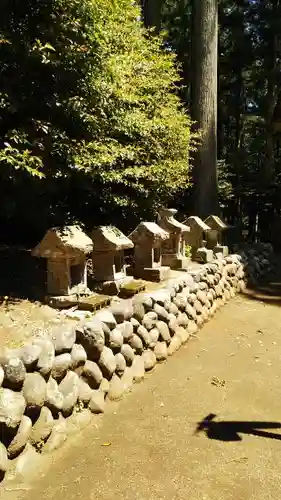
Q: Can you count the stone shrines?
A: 6